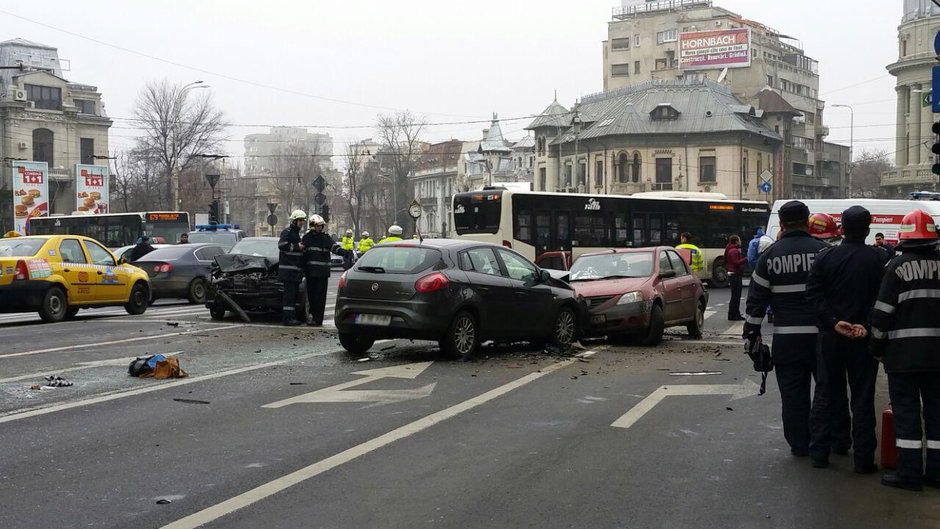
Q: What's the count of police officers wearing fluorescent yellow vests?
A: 4